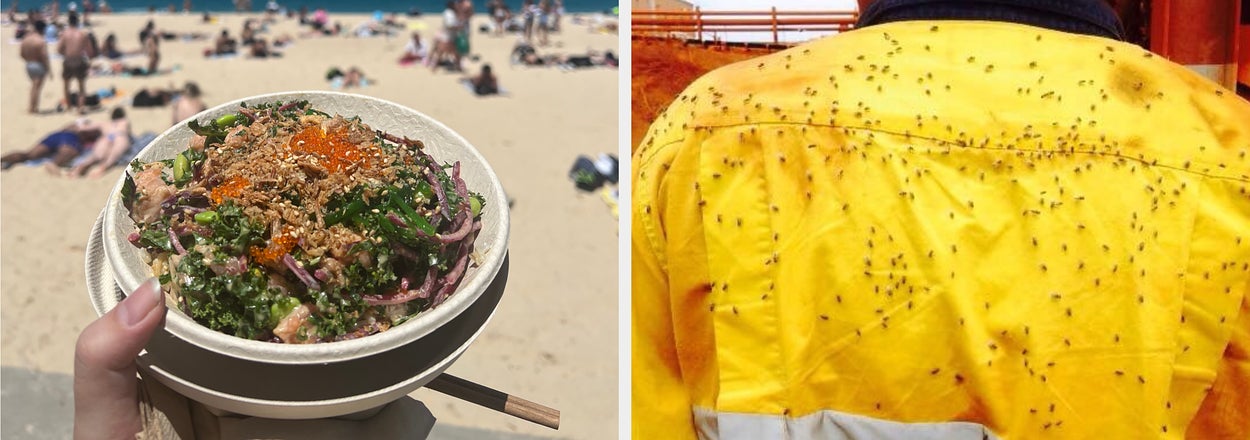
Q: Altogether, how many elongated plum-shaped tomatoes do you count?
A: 0